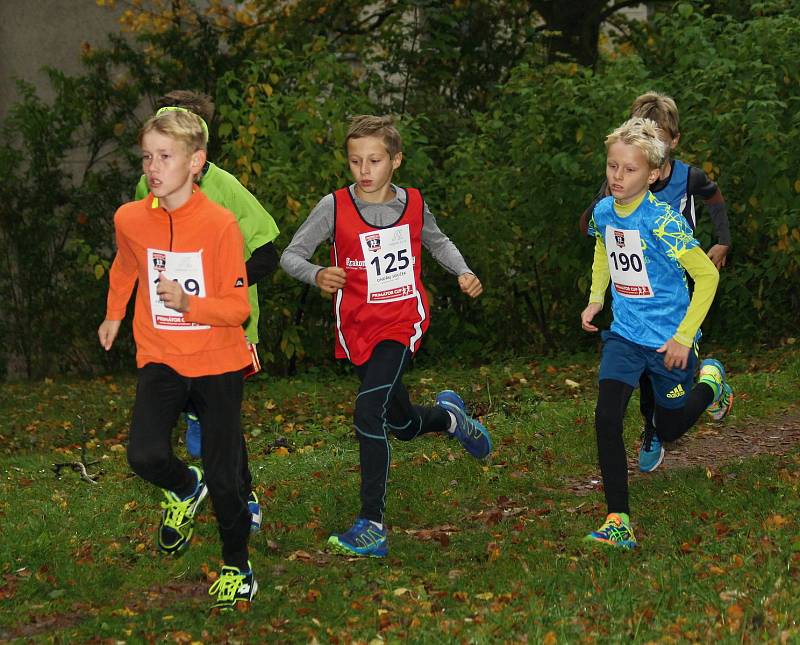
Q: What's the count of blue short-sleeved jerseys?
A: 1